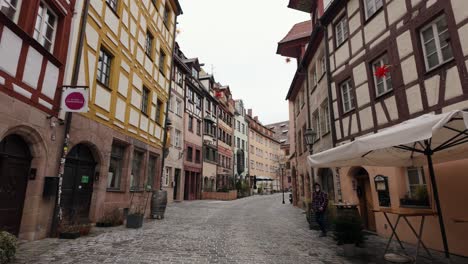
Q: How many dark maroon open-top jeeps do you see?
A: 0